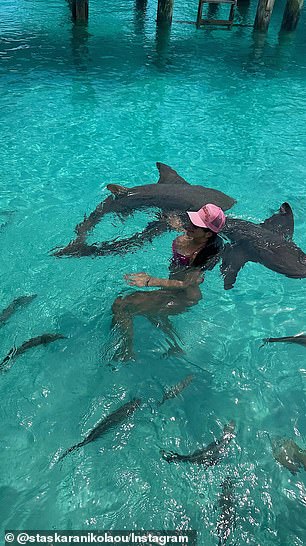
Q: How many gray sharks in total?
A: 2